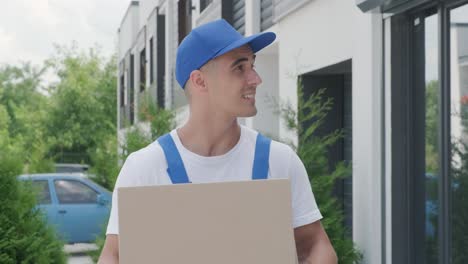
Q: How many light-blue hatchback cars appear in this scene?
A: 1